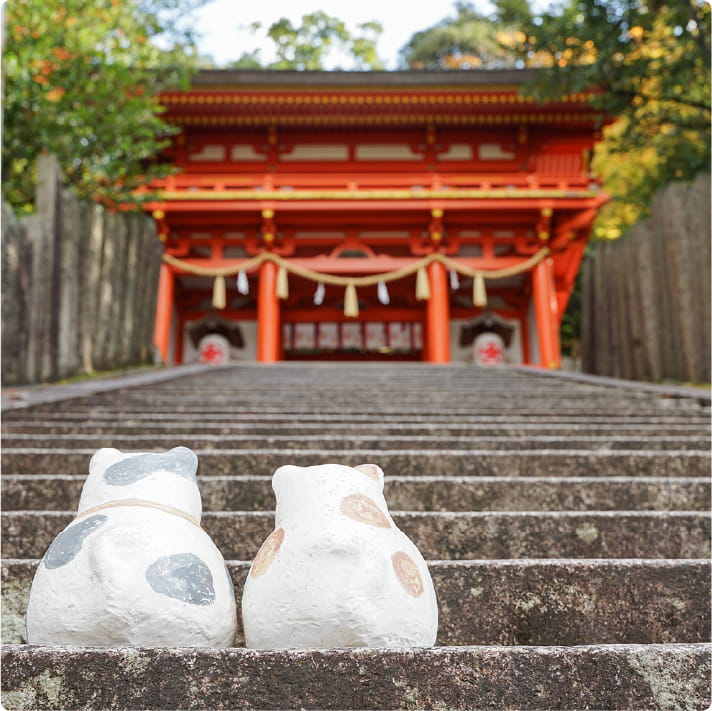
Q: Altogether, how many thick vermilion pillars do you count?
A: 4